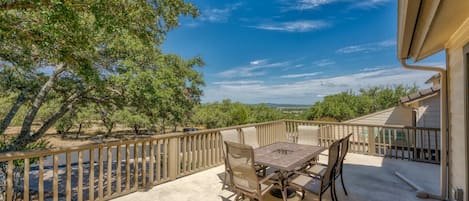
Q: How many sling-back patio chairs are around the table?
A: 6